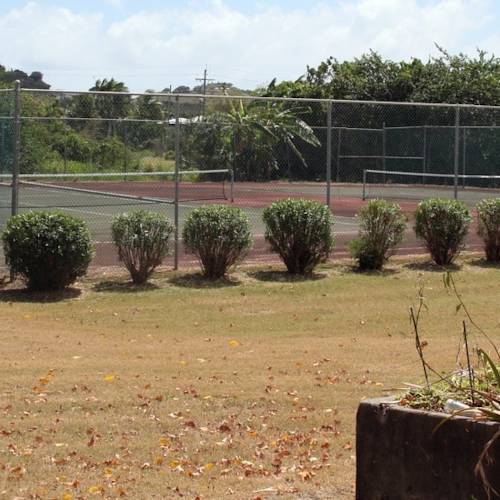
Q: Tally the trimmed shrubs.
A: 7